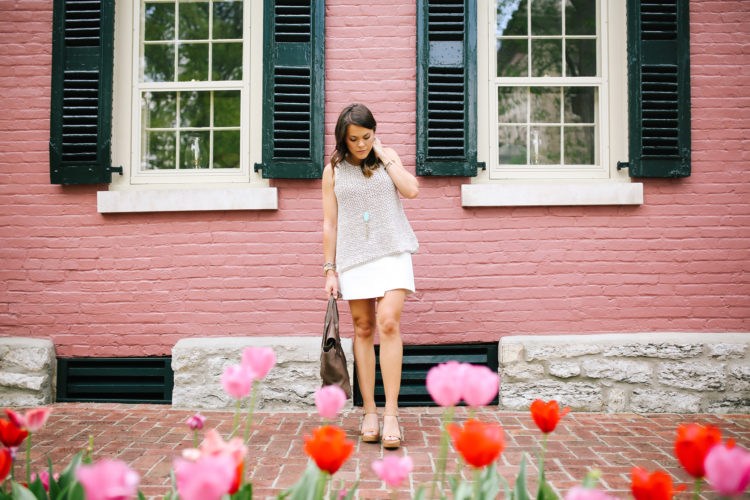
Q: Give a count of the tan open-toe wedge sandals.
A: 2